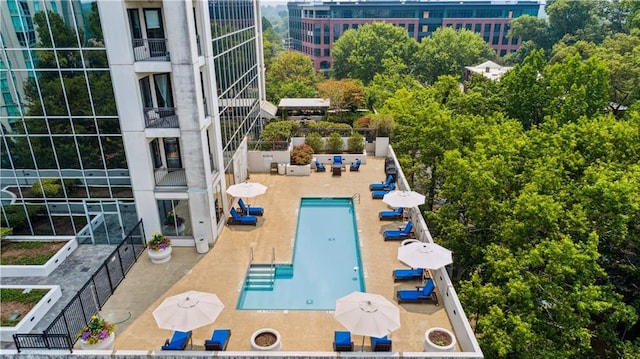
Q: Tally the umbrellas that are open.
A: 5